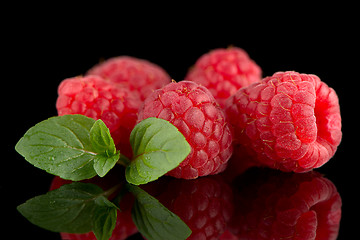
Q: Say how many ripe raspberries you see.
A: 5